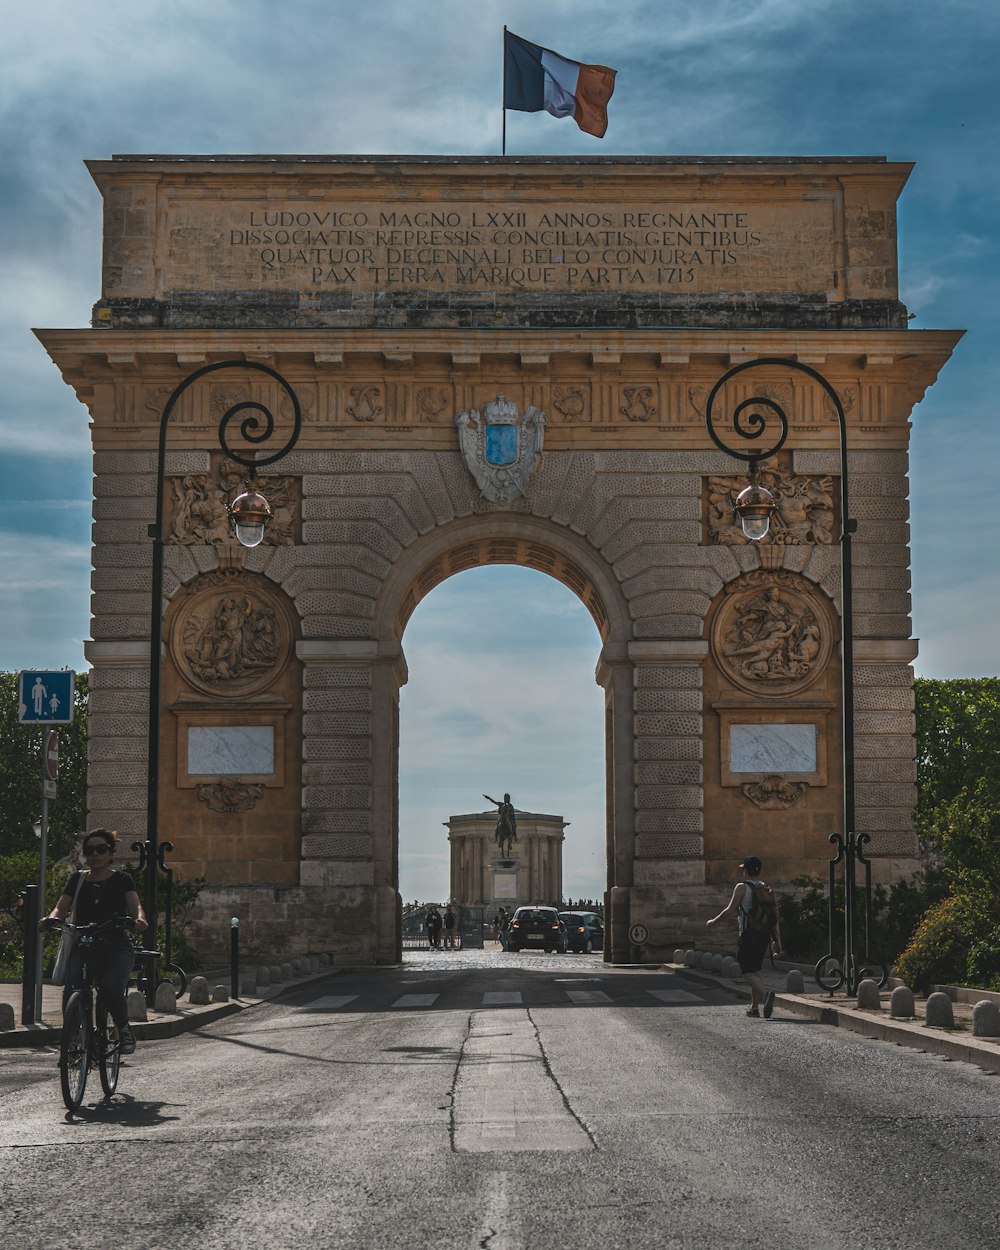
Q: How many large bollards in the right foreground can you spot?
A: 4